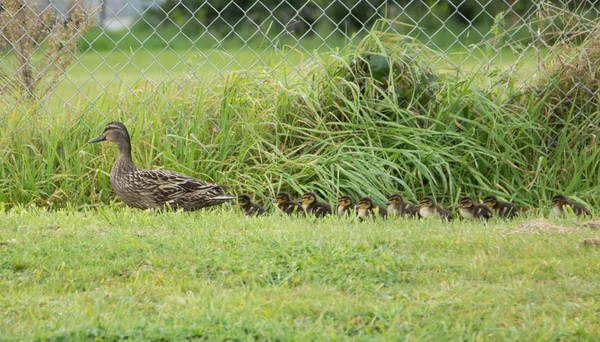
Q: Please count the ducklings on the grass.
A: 10